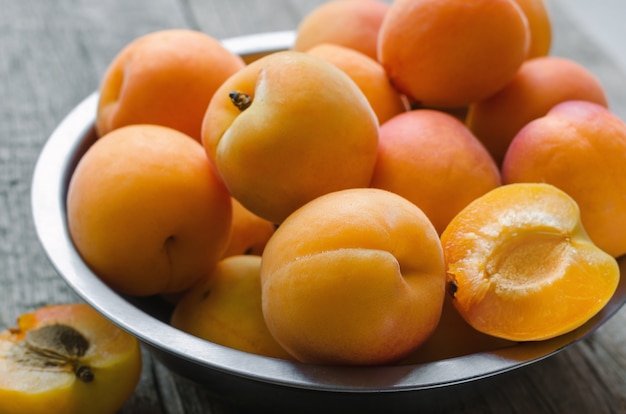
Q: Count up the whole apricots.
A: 13